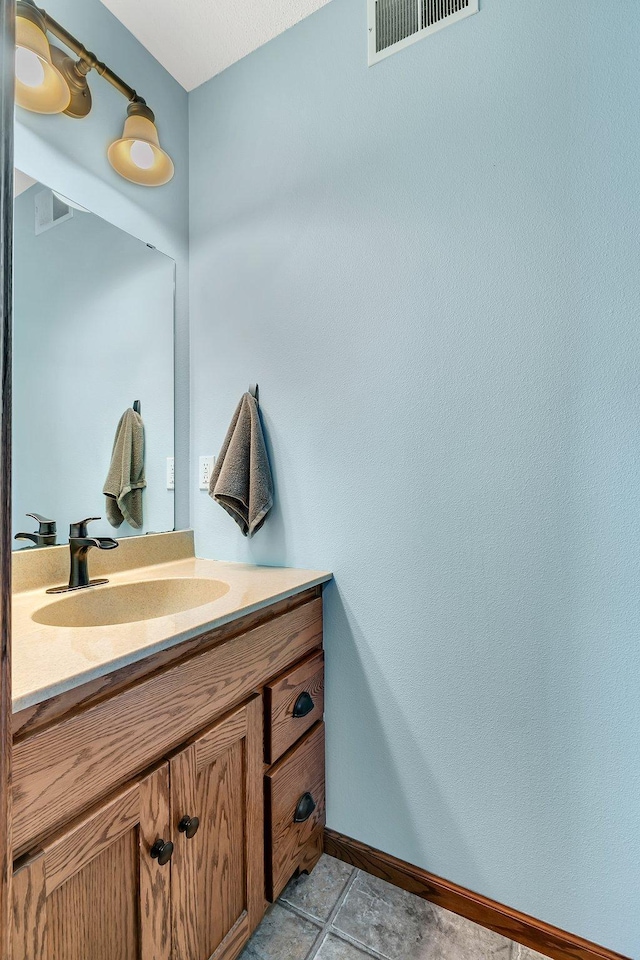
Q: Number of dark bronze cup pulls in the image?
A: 2